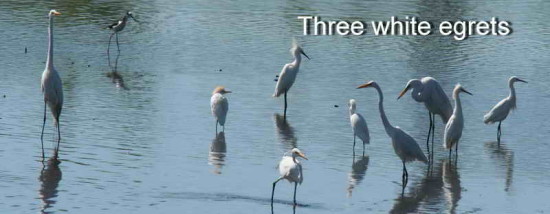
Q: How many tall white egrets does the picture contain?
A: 3